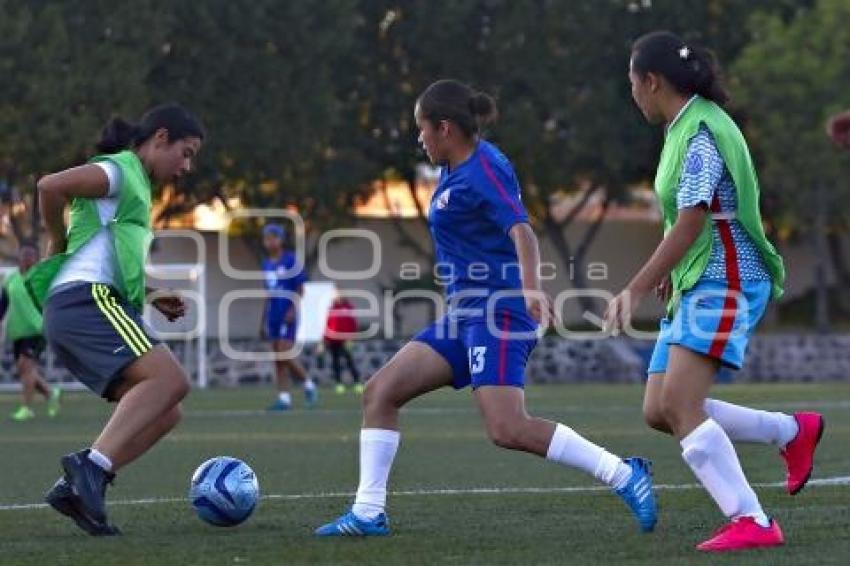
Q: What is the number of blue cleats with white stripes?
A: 2